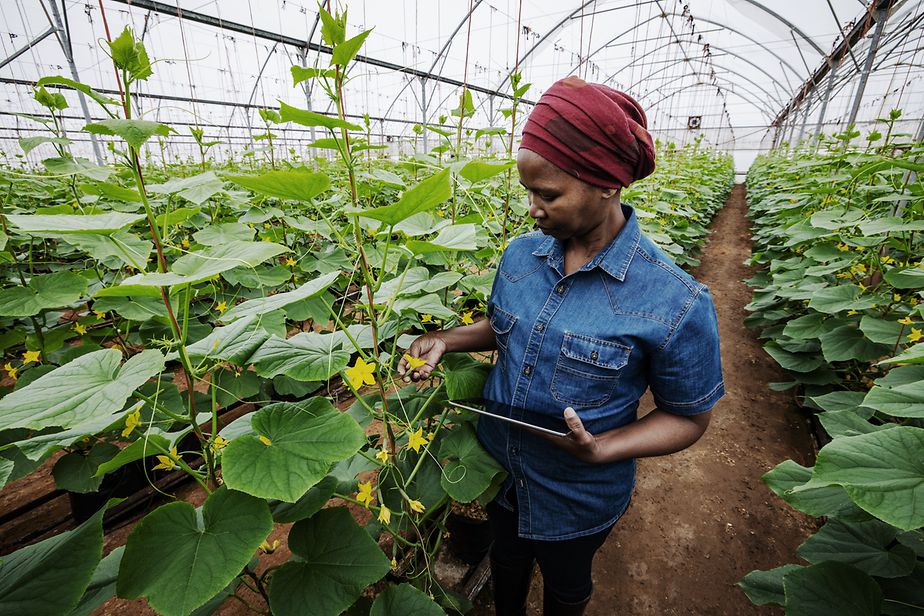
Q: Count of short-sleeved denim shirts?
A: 1